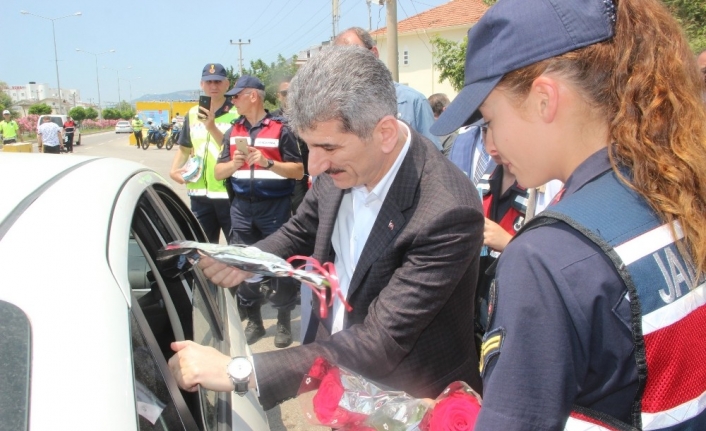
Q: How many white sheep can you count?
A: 0